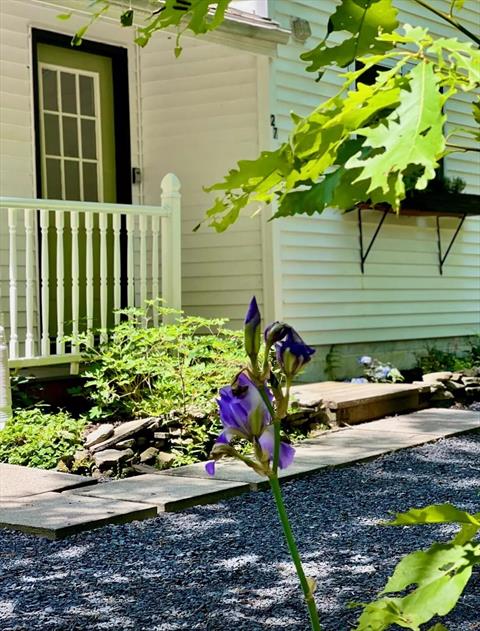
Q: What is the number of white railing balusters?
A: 11